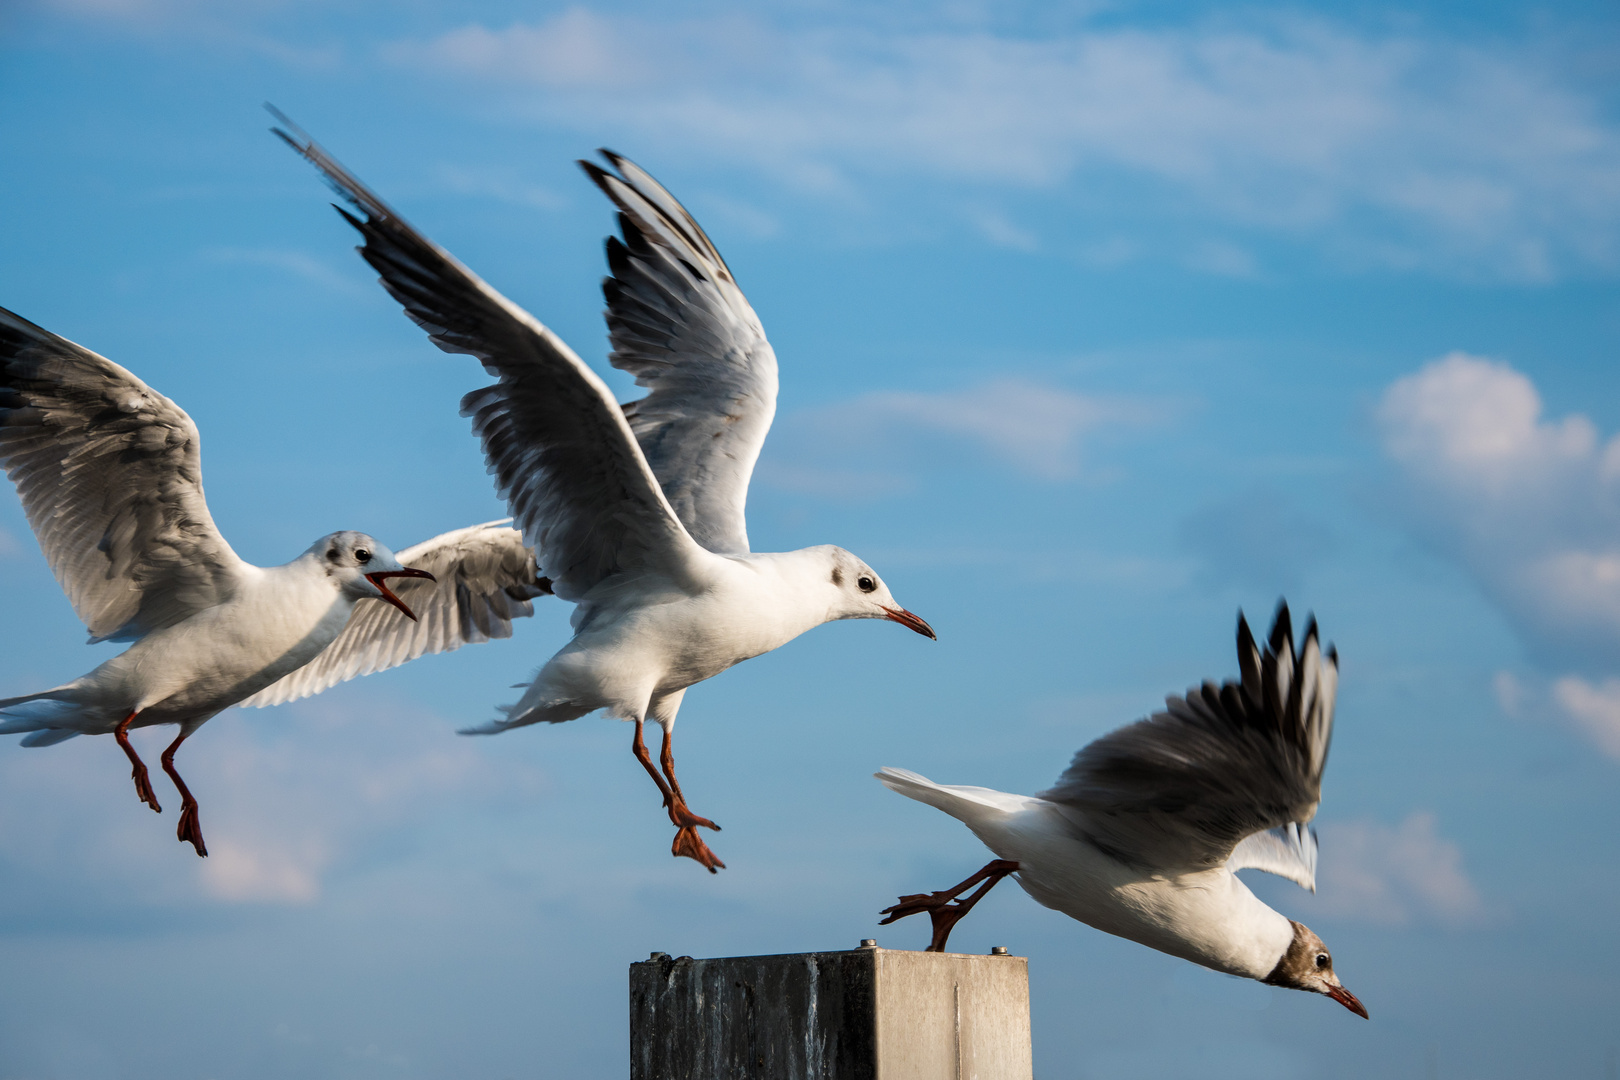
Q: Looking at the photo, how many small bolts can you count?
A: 3